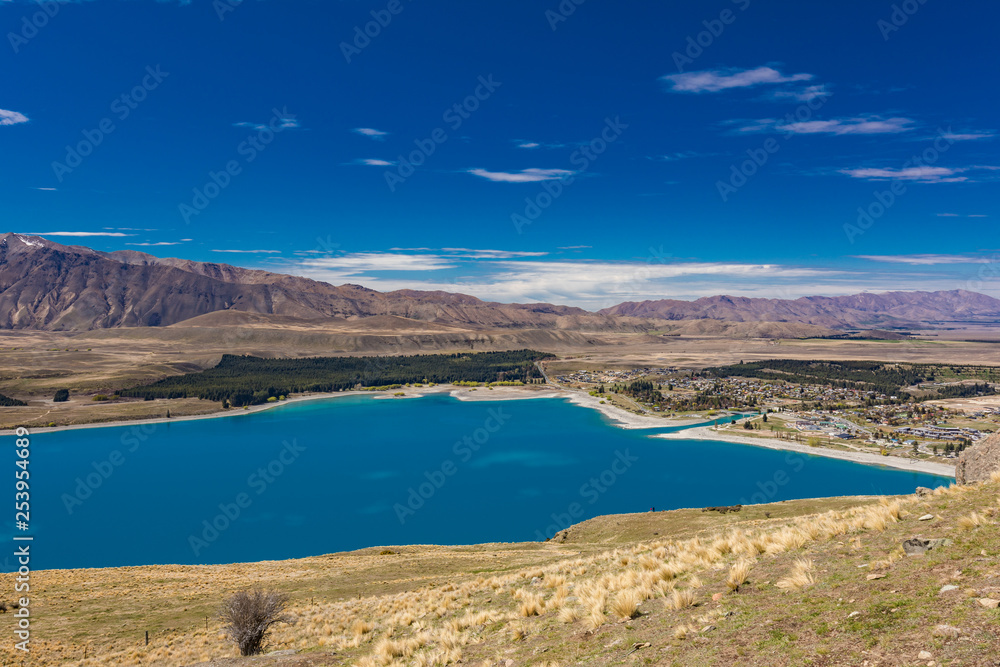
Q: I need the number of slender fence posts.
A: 5